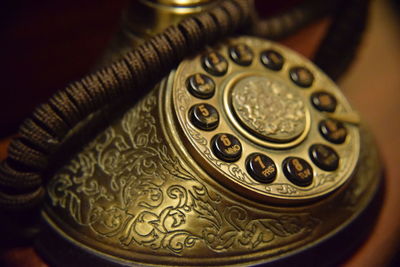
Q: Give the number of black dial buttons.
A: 12